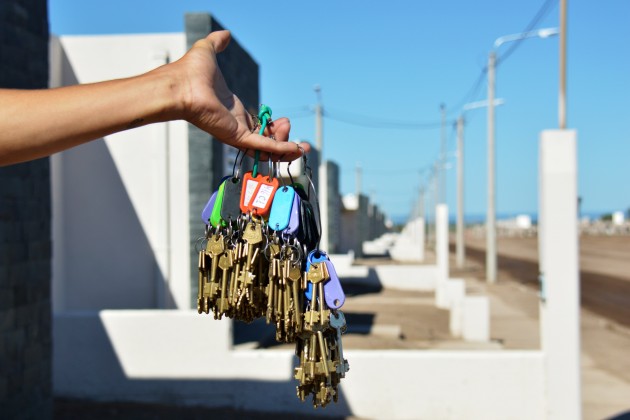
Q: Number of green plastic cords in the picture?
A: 1